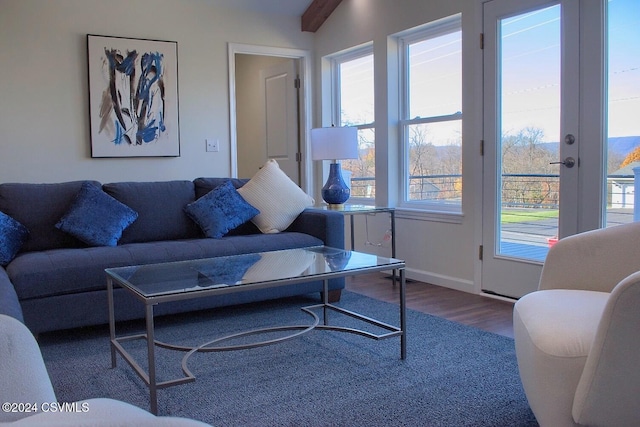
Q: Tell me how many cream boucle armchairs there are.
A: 2